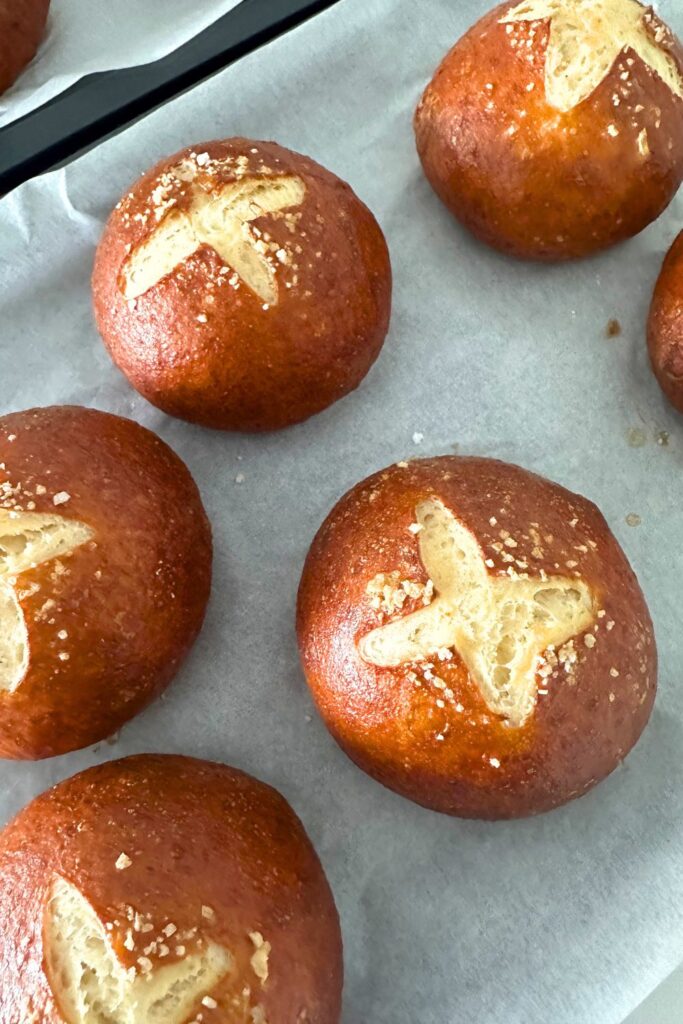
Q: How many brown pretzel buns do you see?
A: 7